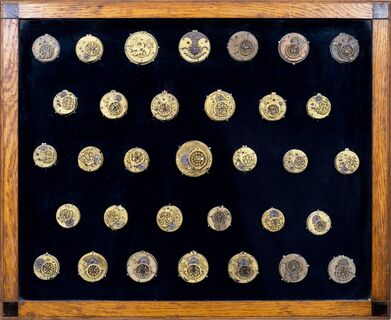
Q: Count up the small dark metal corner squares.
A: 4